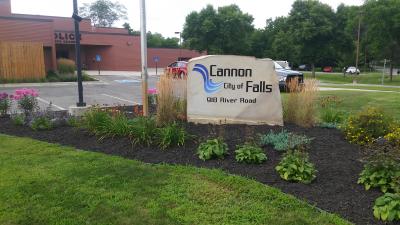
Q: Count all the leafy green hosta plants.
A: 5